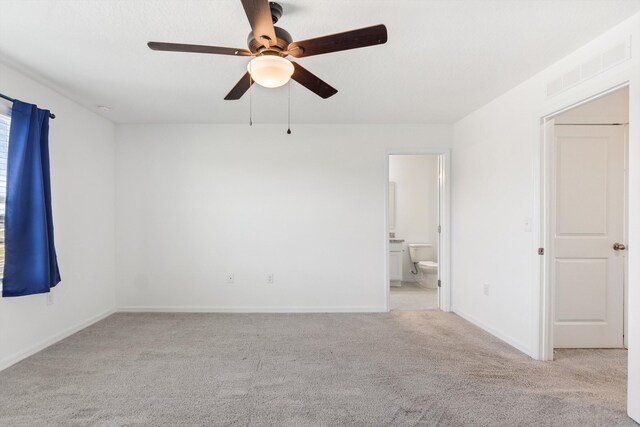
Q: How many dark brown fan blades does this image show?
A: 5